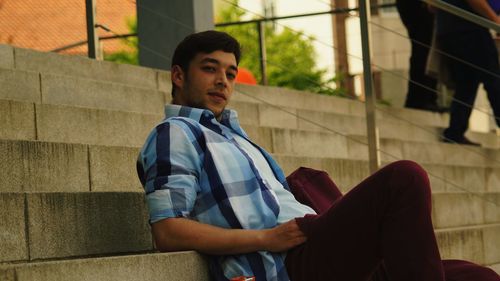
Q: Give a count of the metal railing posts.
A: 3